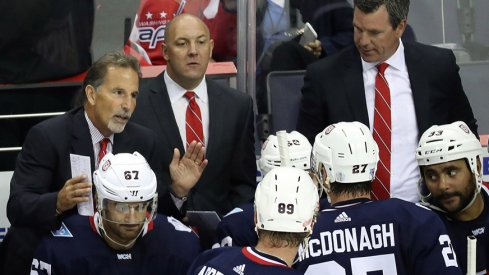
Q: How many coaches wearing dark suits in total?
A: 3